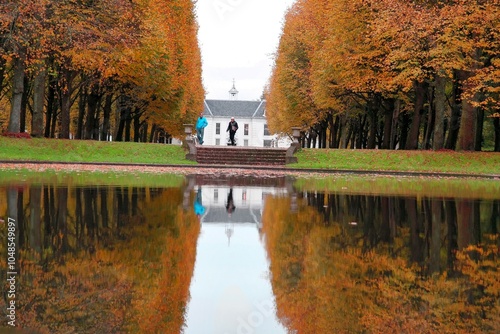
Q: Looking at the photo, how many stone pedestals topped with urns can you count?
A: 2